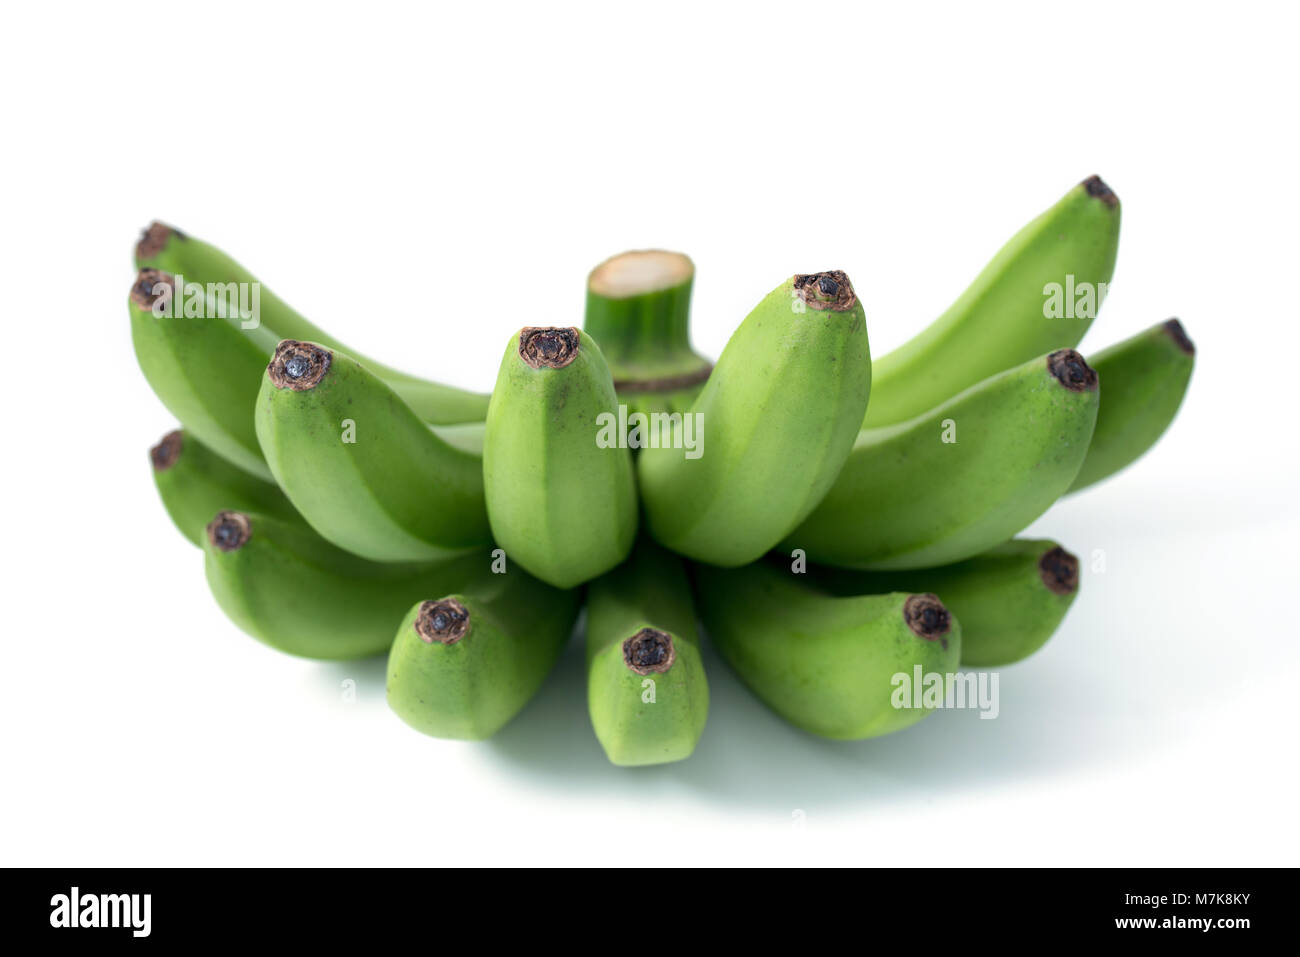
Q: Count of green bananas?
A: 14